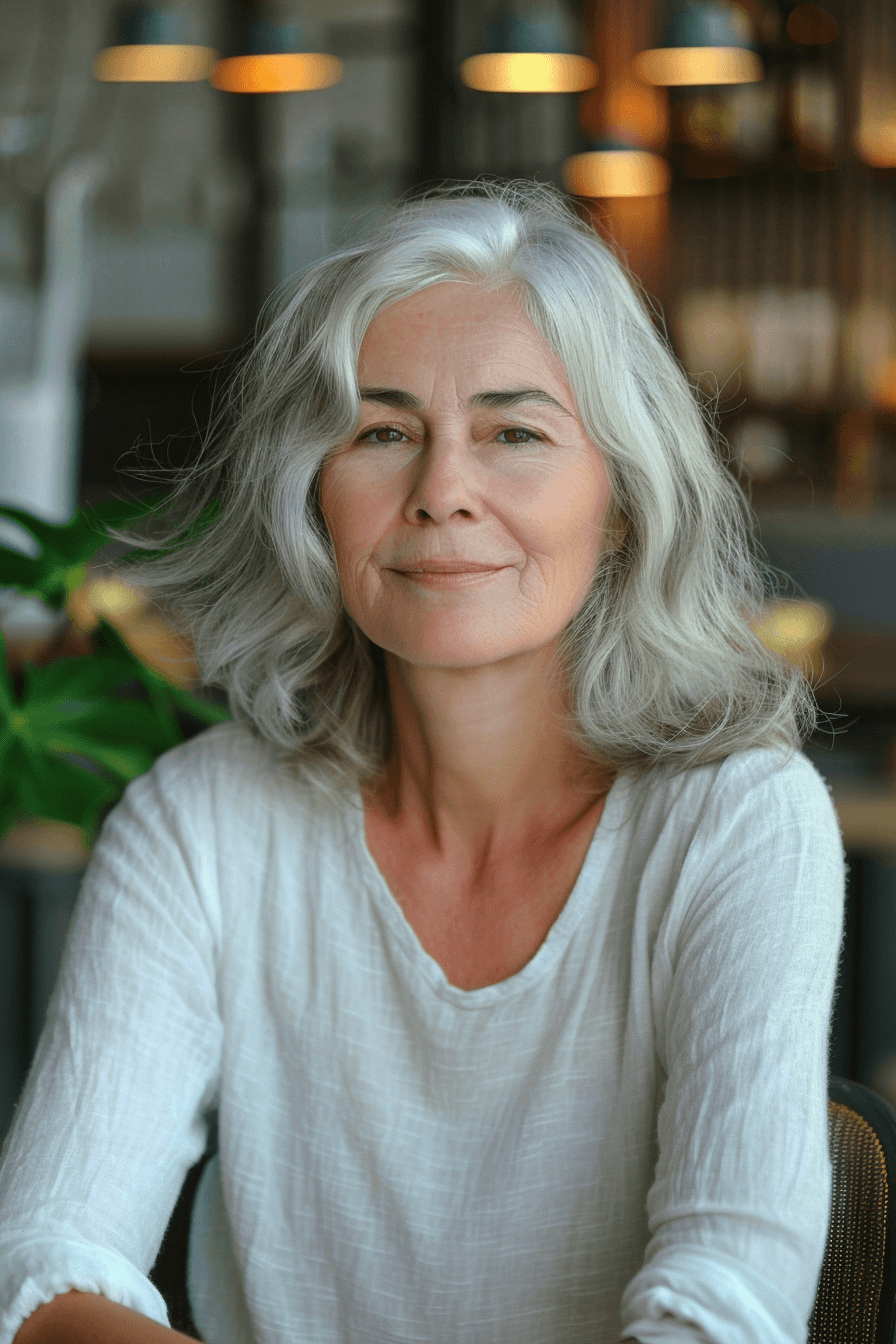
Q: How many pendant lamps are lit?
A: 5